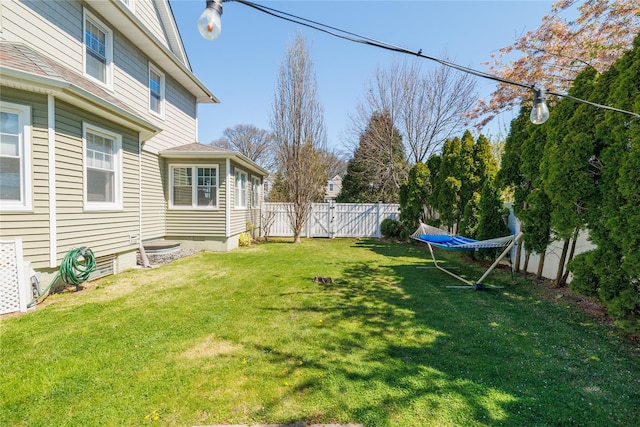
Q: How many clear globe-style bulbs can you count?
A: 2